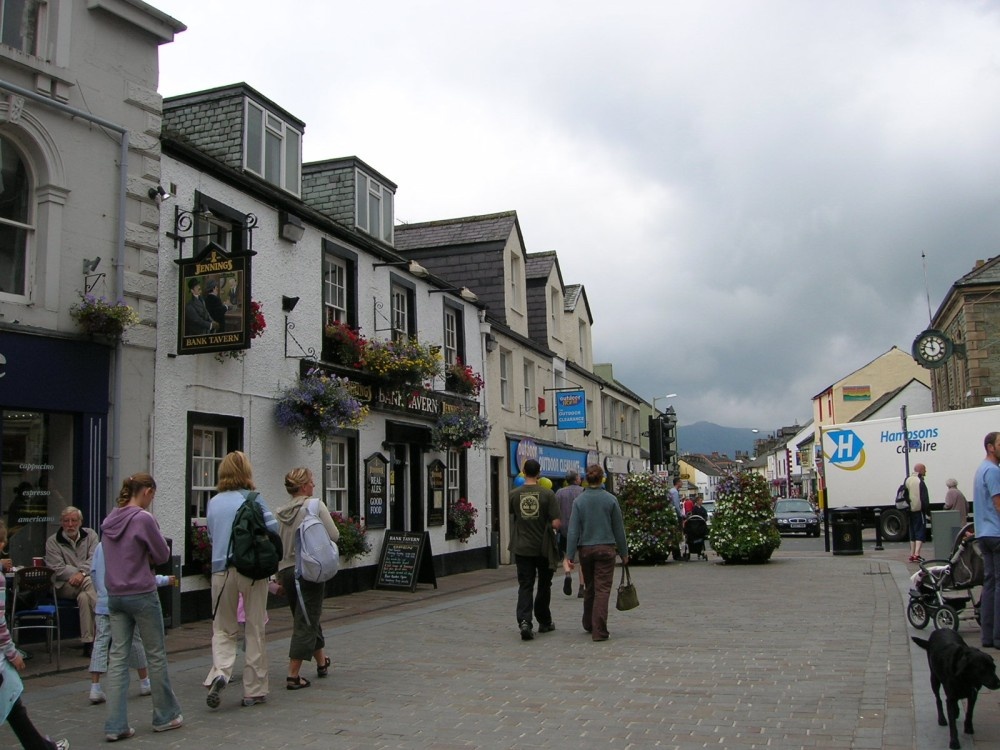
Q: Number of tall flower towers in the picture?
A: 2